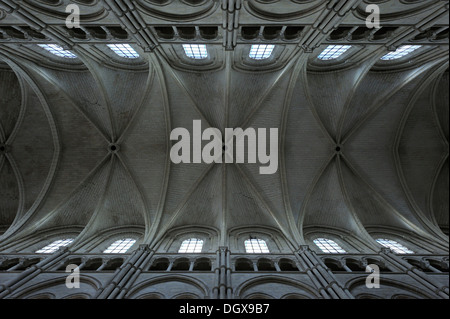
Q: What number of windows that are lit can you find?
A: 12